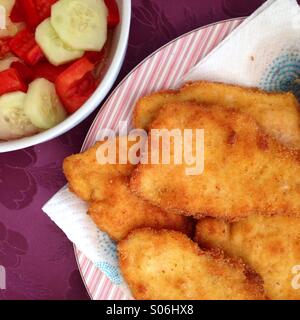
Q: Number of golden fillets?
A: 5